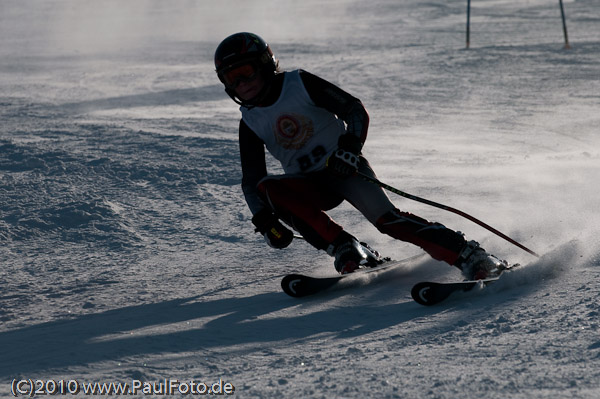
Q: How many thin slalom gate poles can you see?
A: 2